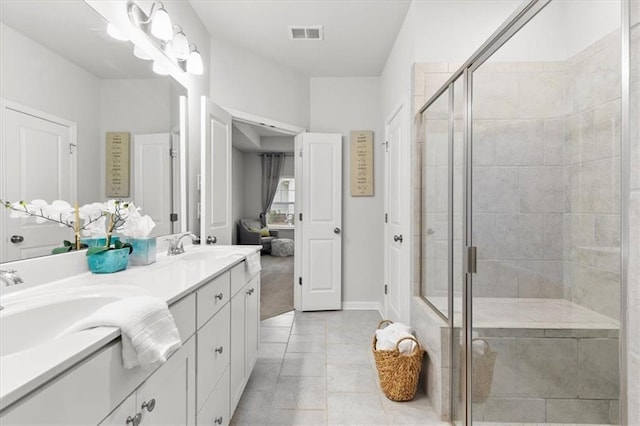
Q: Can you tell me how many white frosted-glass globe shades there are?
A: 3